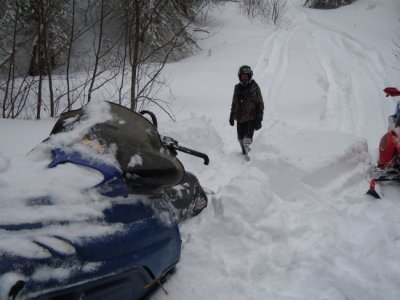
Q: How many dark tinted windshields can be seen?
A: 1